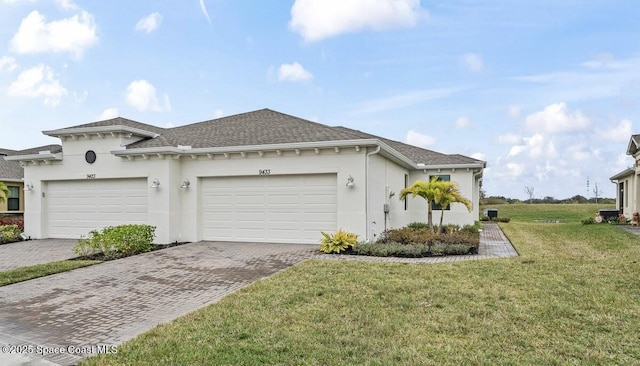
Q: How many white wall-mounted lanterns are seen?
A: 4